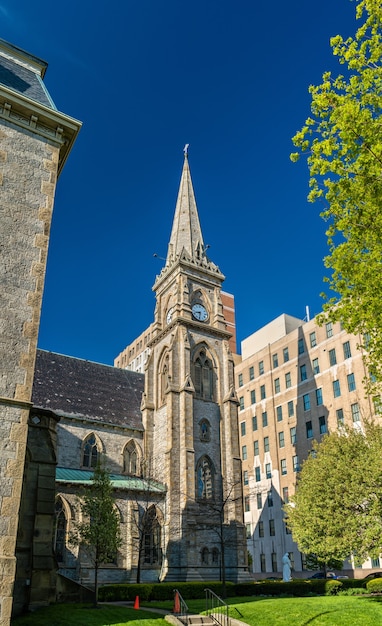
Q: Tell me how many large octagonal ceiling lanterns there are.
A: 0